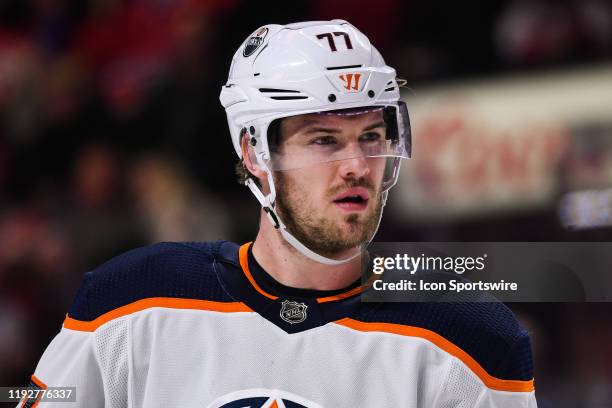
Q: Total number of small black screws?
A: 4